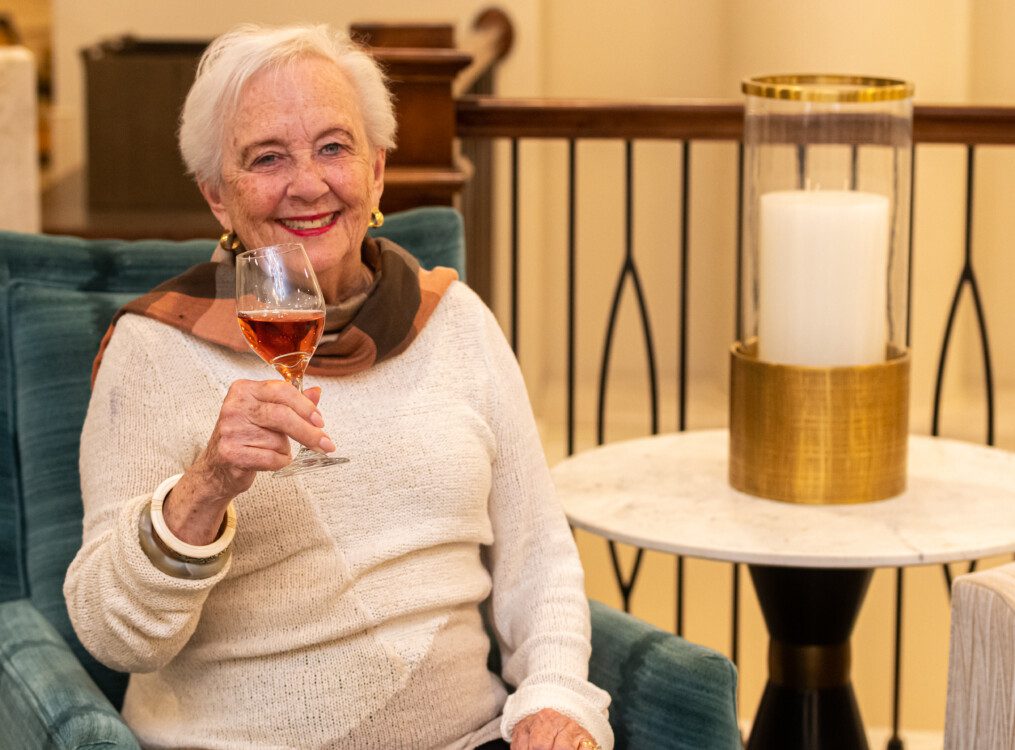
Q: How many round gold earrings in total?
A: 2